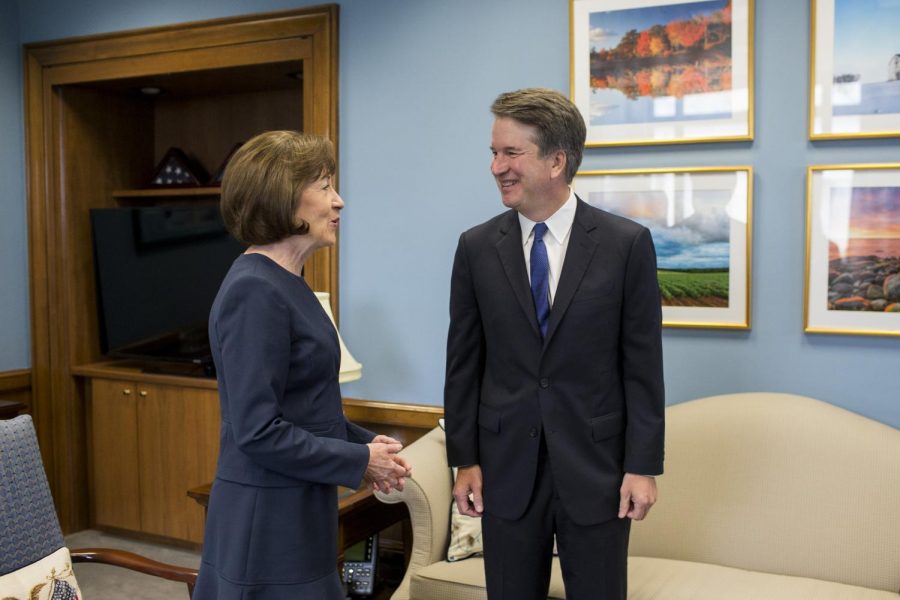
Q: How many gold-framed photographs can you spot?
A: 4